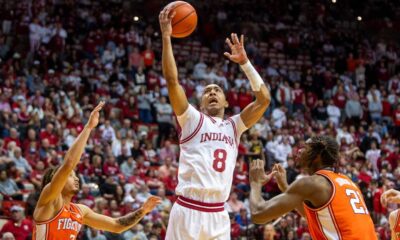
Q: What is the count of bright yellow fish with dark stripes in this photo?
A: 0